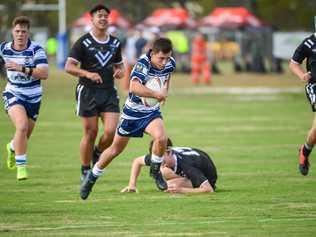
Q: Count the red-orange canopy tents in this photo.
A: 3